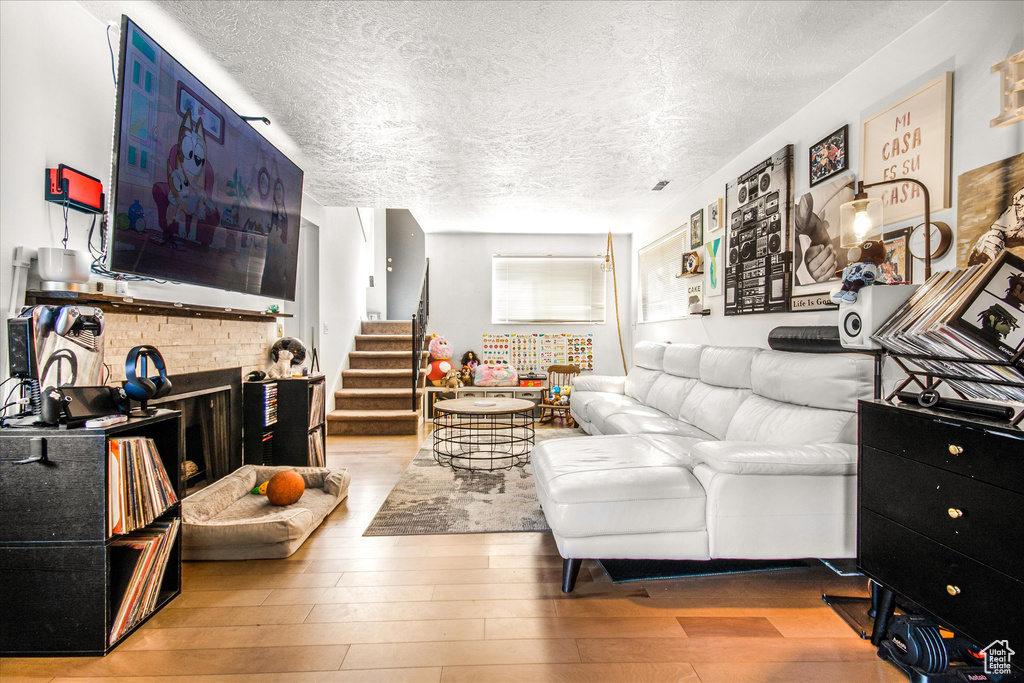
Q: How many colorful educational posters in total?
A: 4